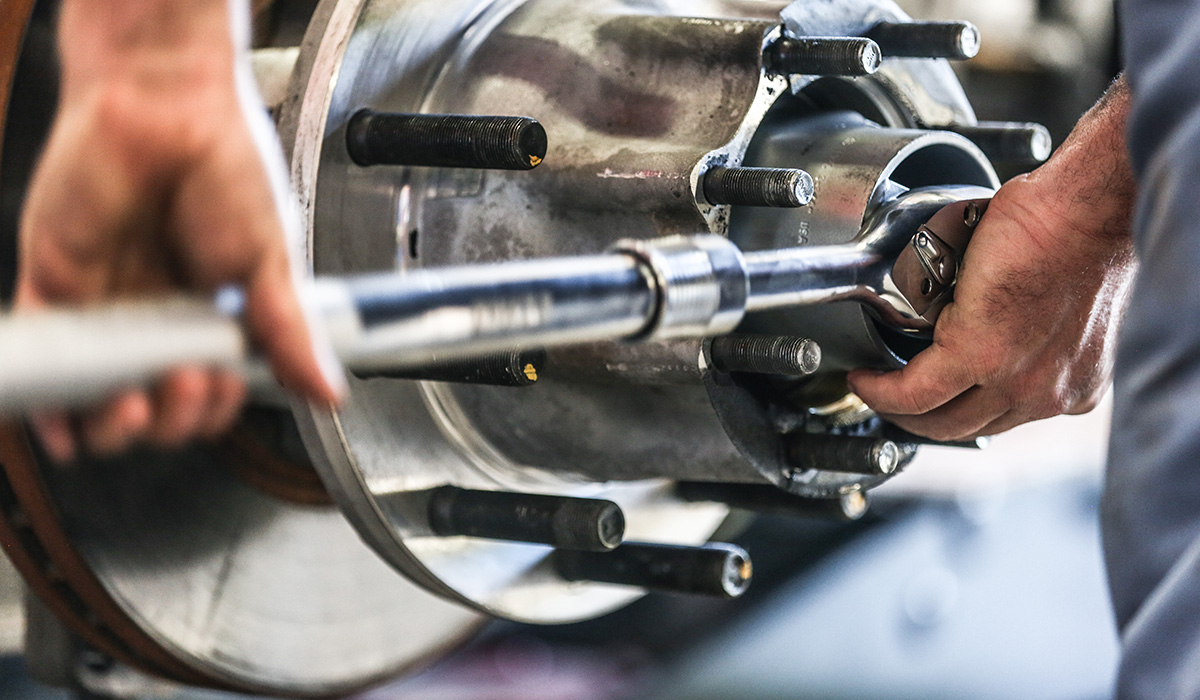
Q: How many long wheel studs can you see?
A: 5